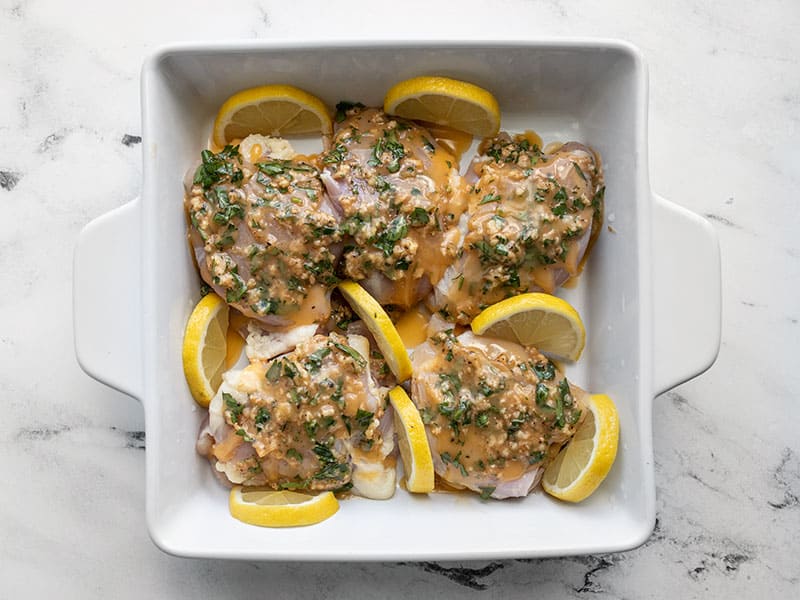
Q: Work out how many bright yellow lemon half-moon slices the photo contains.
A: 8